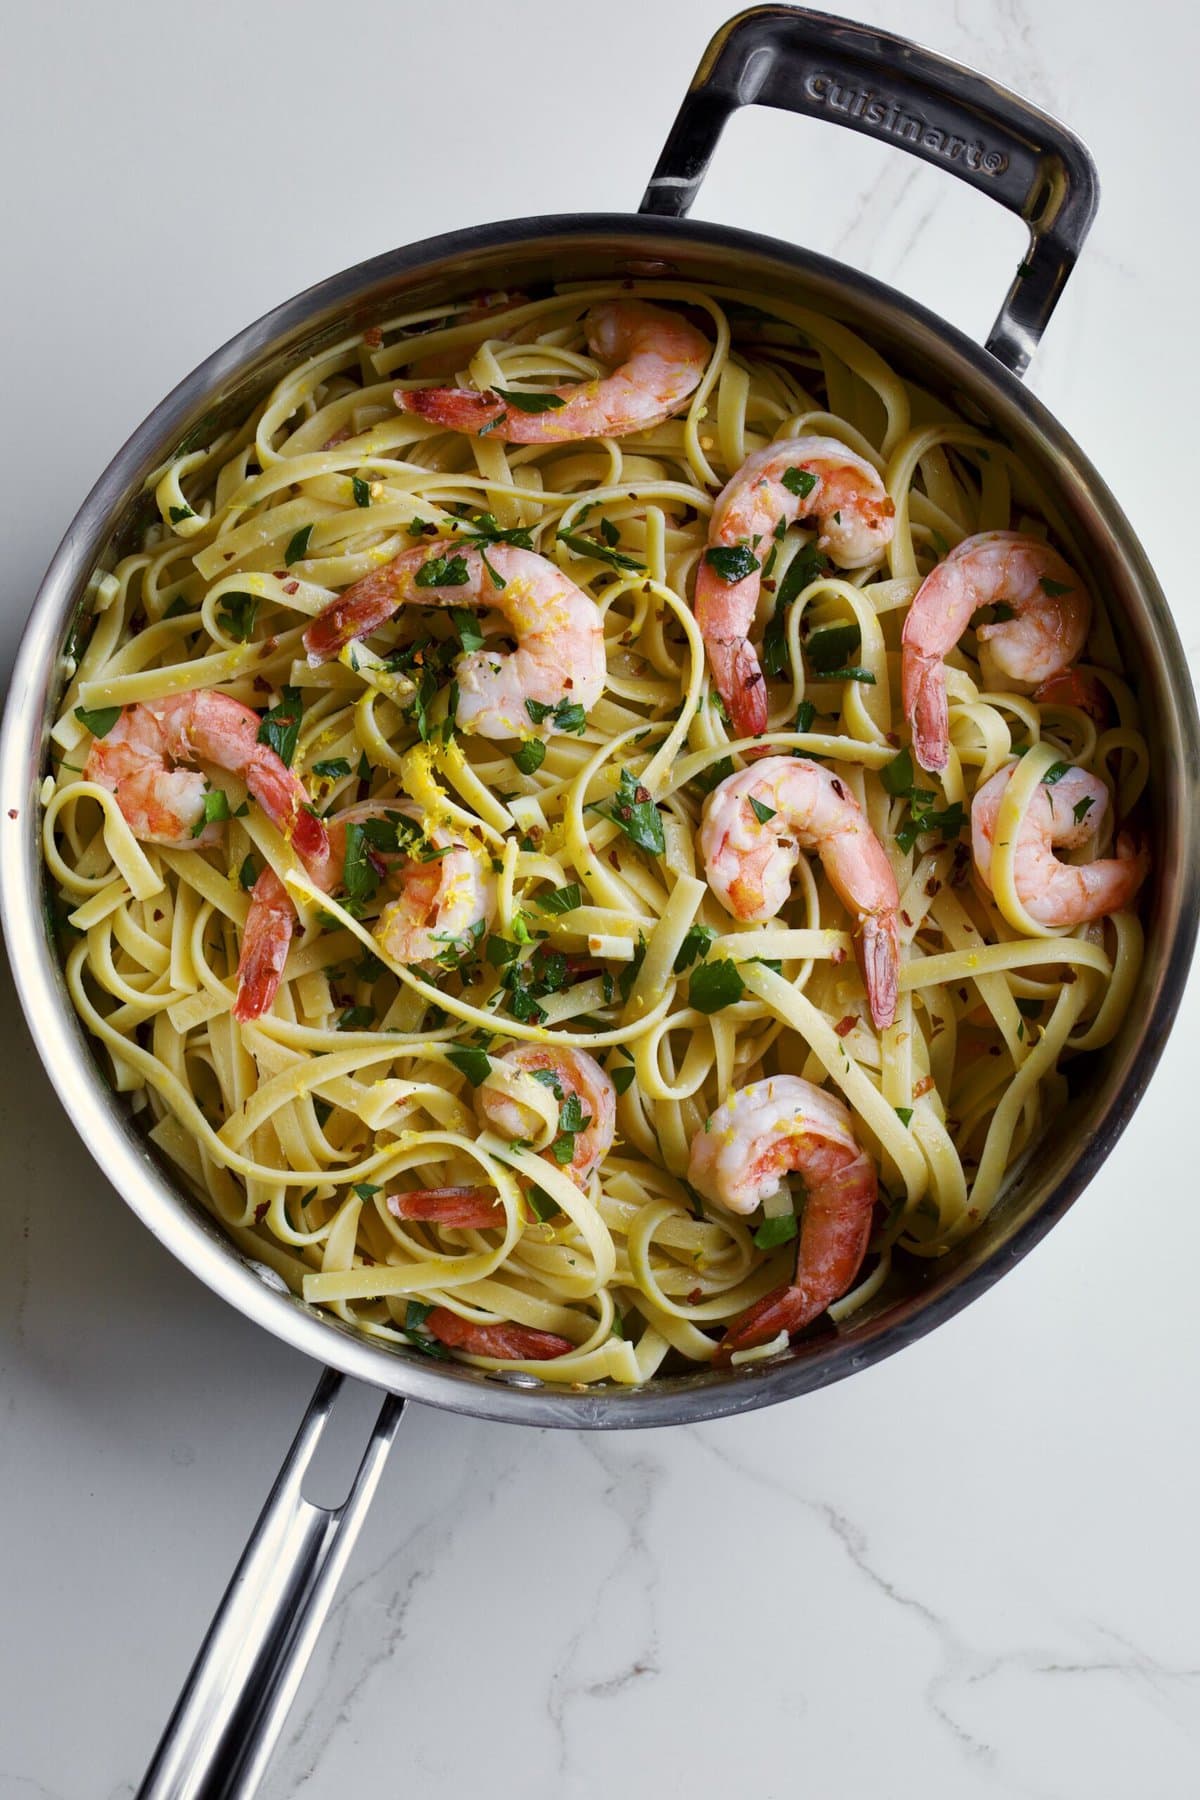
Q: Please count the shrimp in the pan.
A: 11